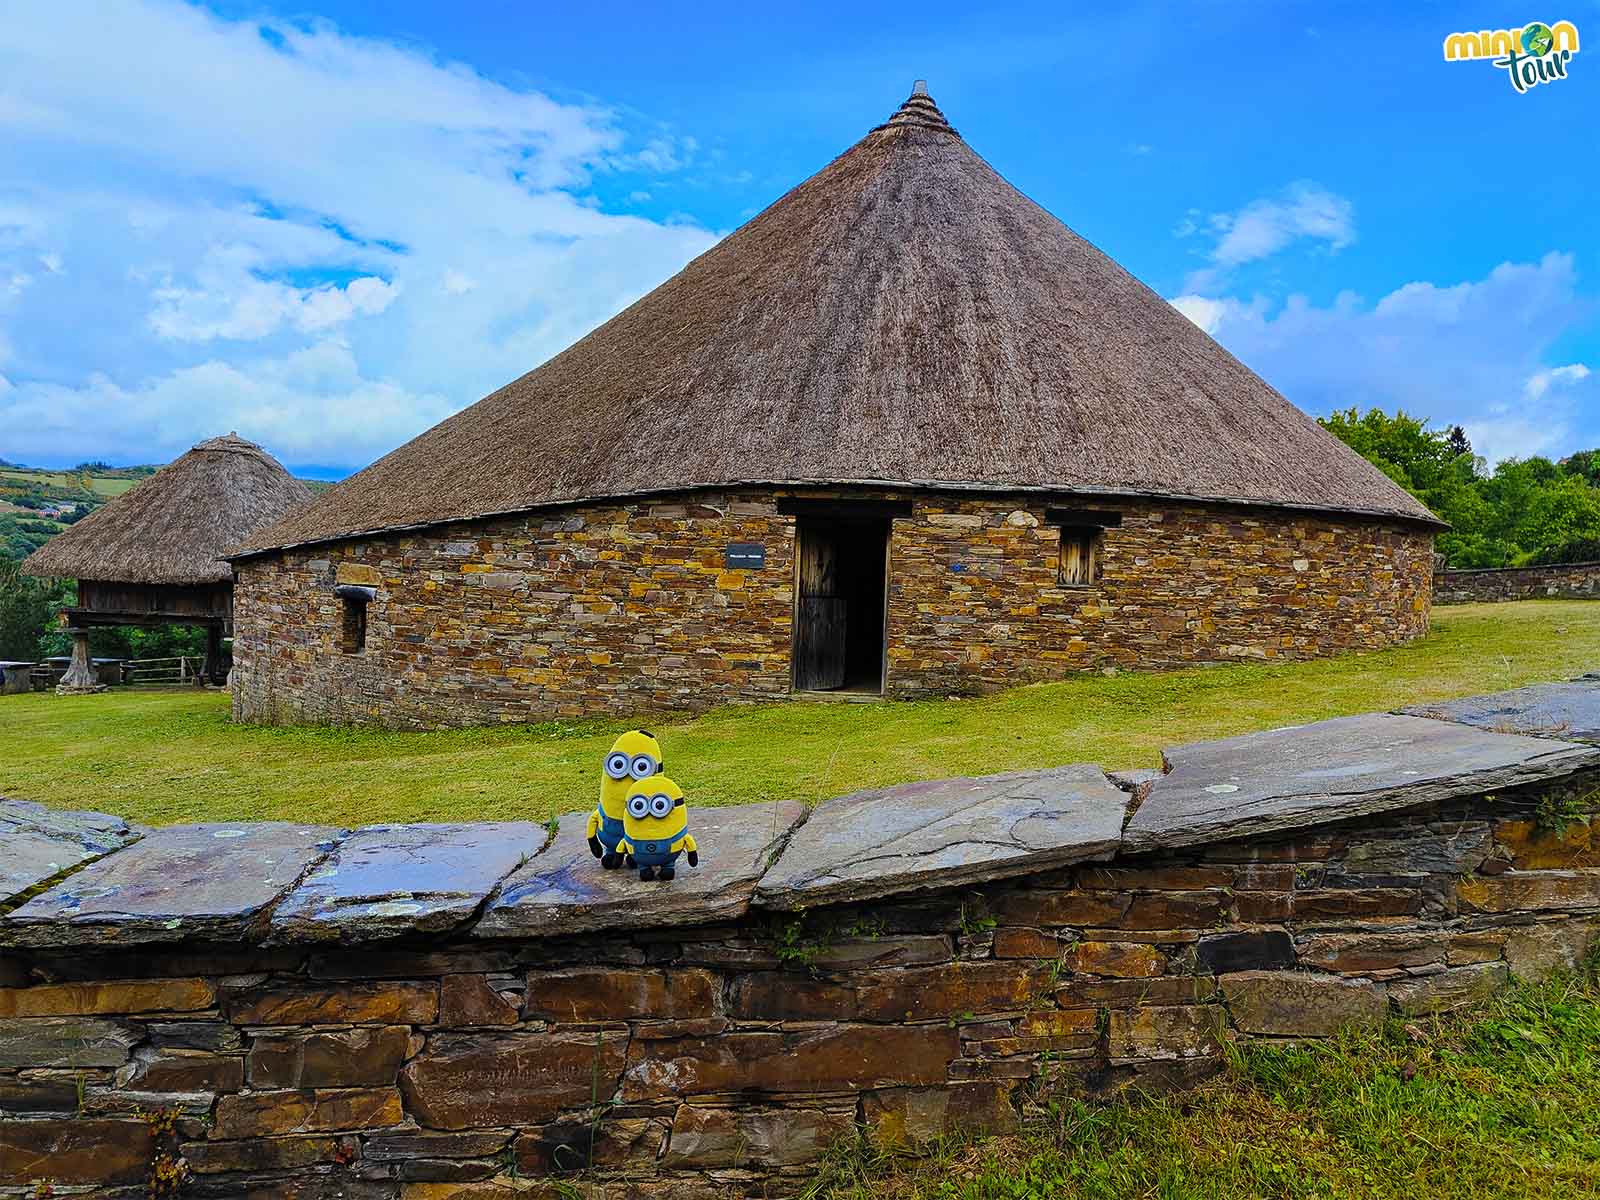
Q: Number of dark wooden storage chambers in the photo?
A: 1